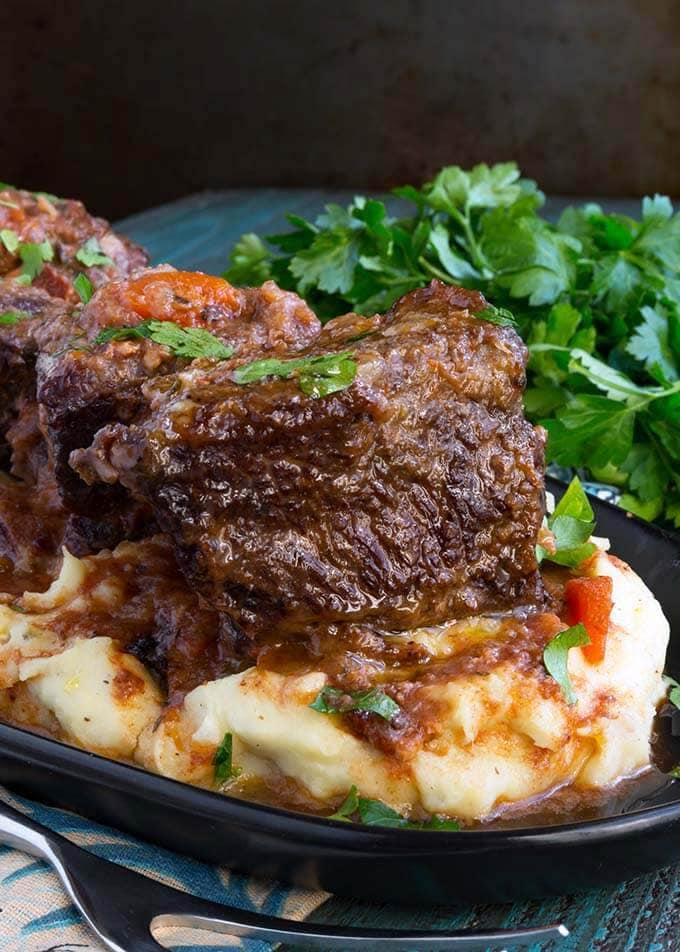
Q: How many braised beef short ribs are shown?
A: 3